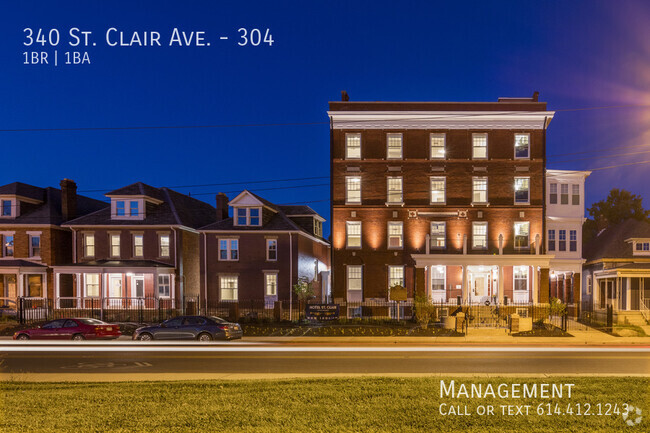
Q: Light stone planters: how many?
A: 2